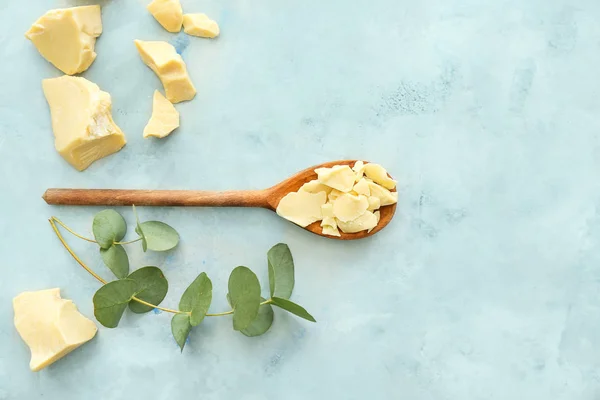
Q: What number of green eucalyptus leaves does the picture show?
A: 12